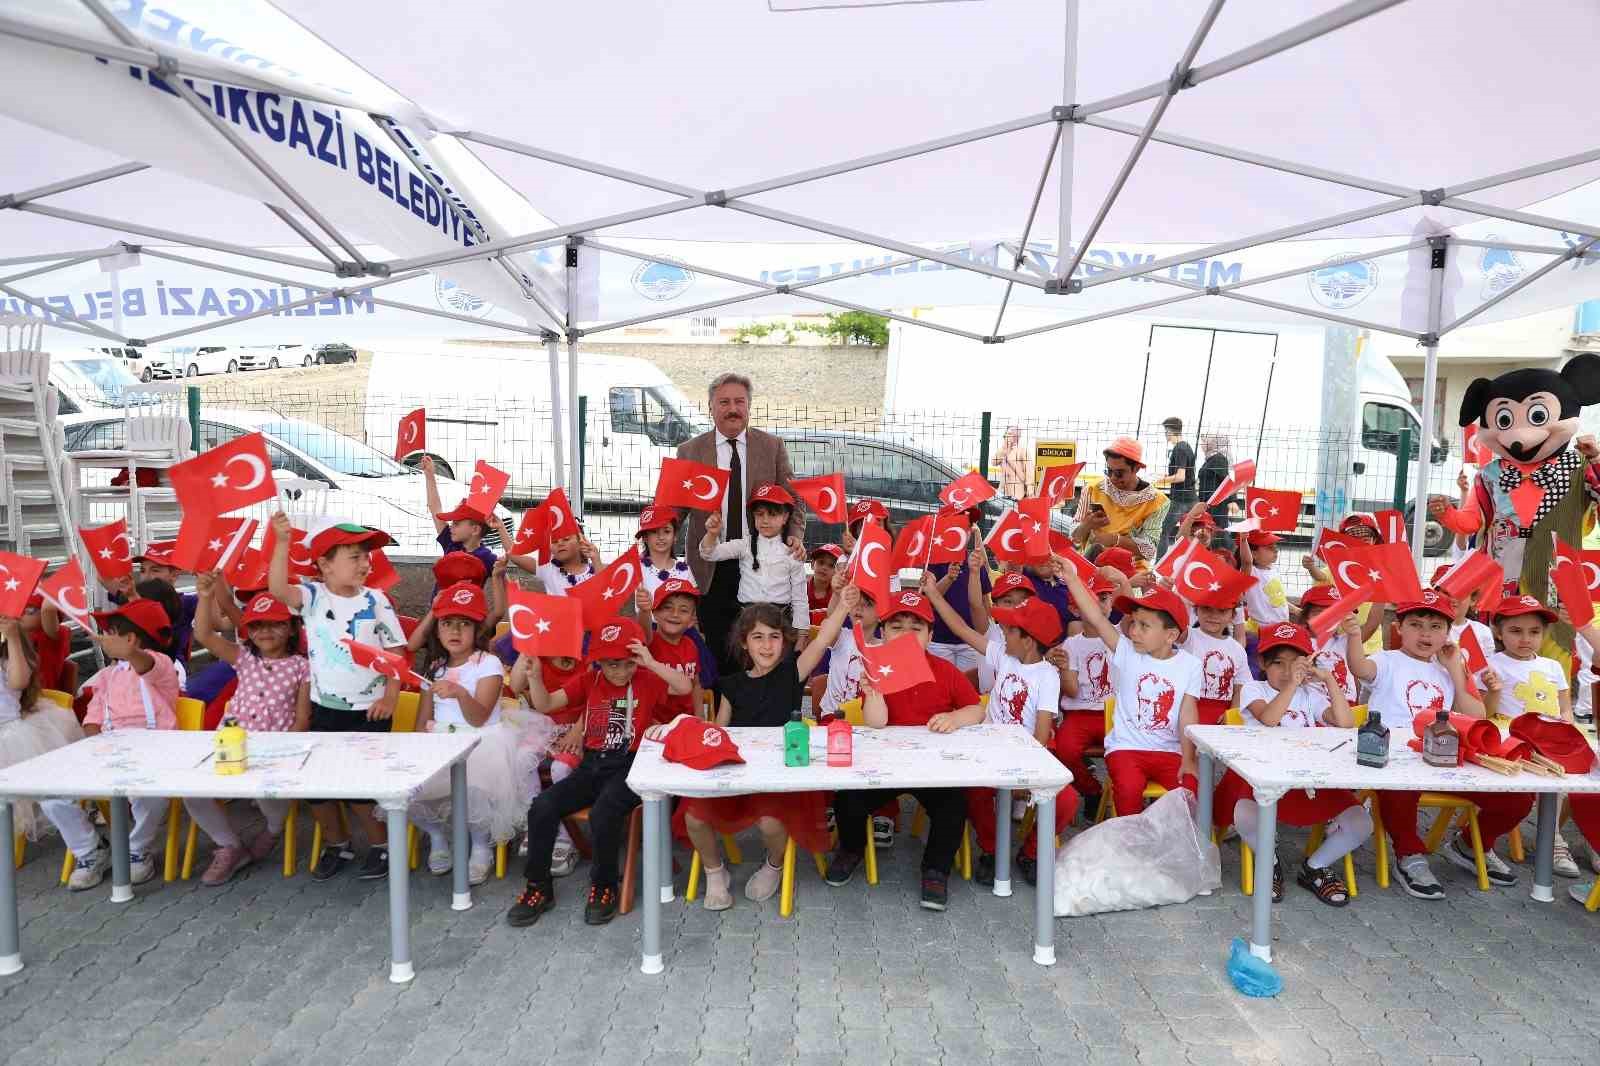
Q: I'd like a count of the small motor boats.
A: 0